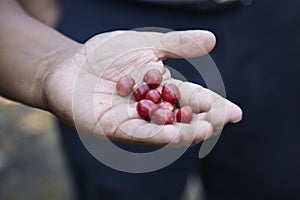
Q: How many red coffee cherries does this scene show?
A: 9